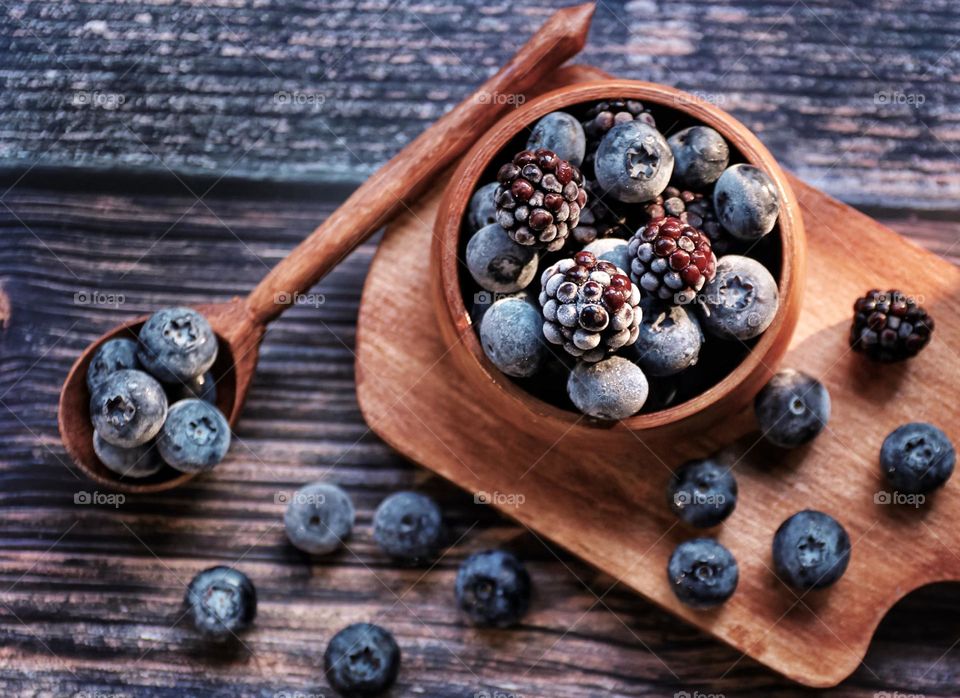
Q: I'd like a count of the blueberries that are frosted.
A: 11